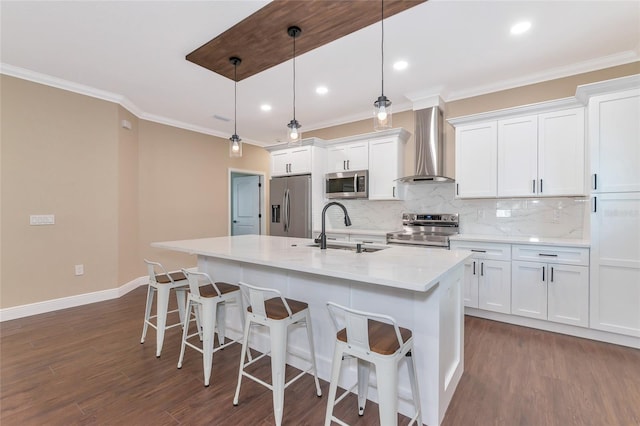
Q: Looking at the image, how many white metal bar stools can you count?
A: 4